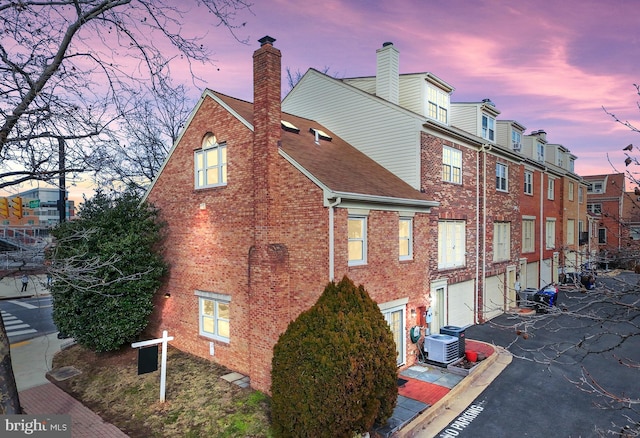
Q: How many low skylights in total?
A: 2